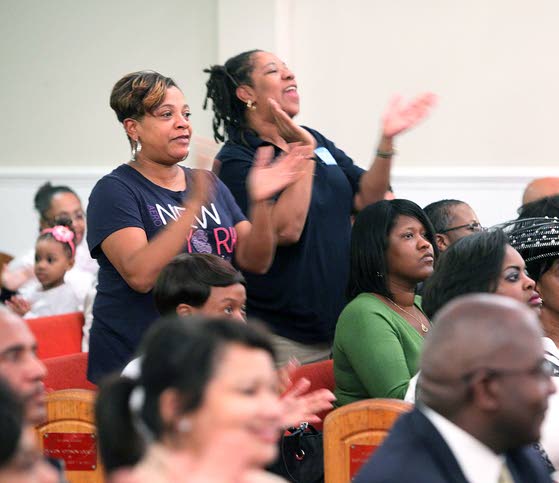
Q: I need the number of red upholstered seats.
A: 3